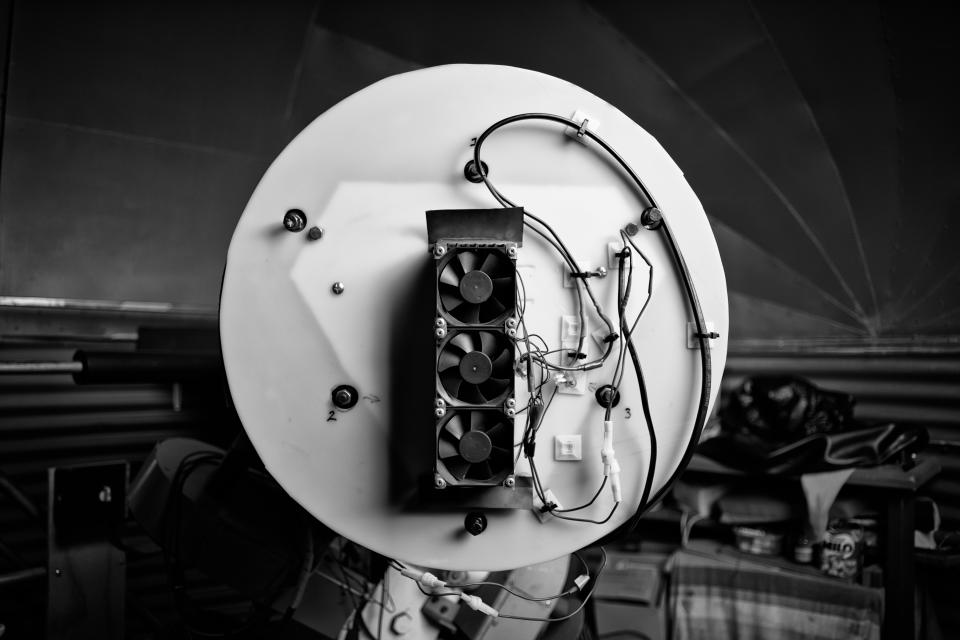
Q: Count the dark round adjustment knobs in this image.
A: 6